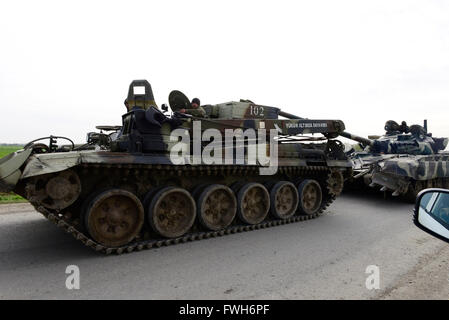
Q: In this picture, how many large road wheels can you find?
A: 6